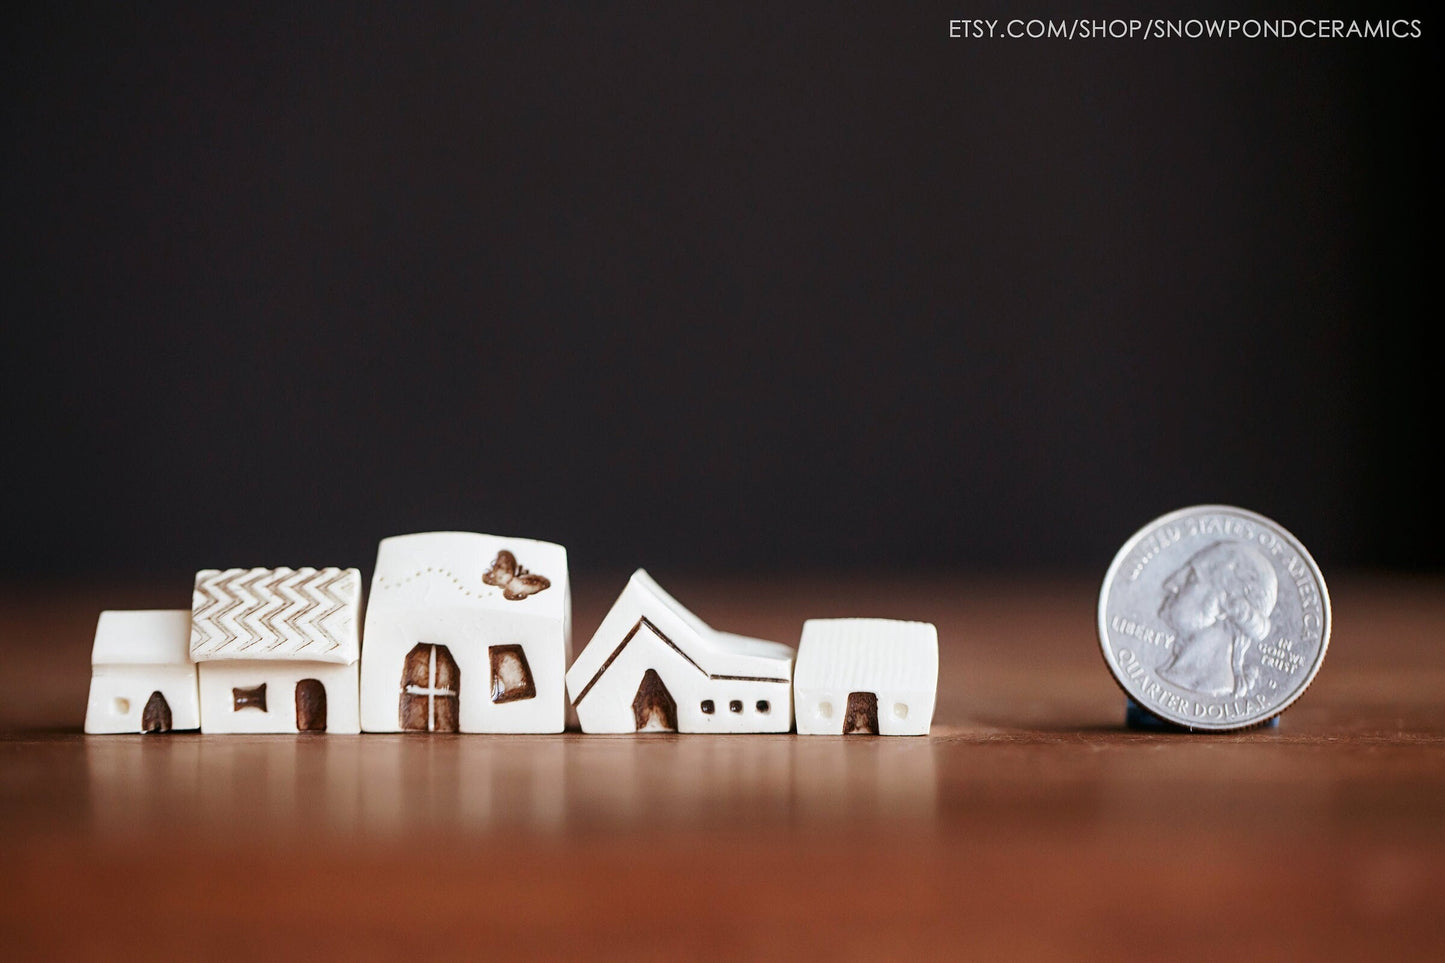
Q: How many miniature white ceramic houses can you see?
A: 5